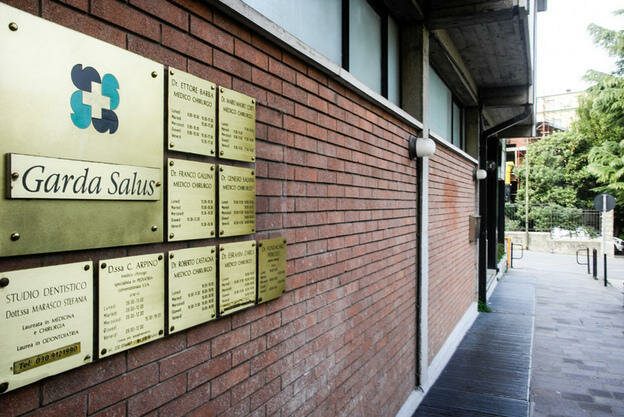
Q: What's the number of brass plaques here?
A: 10